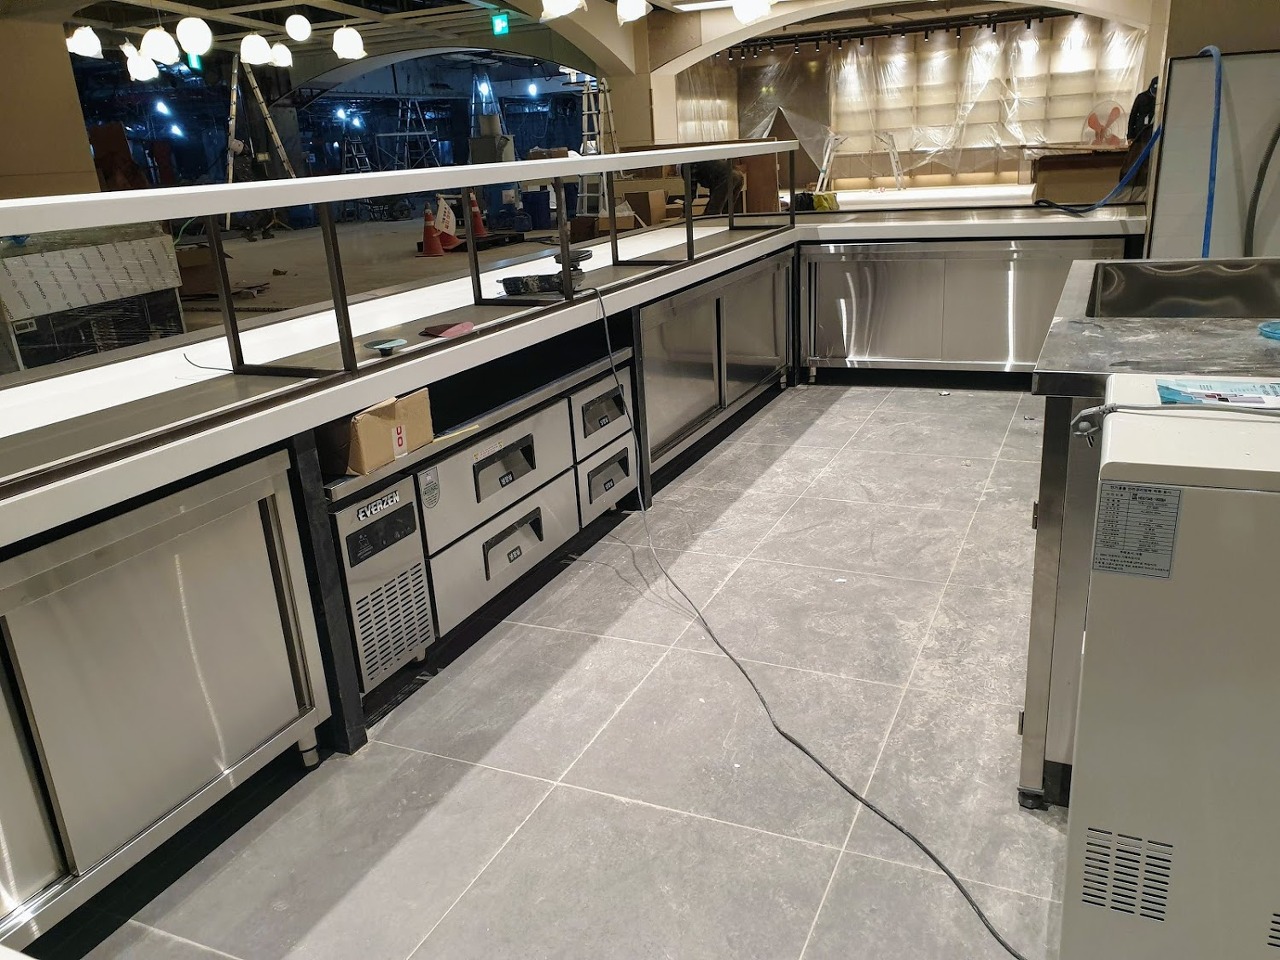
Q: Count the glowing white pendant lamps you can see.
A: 11